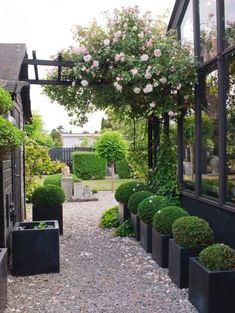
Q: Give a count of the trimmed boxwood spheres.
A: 7